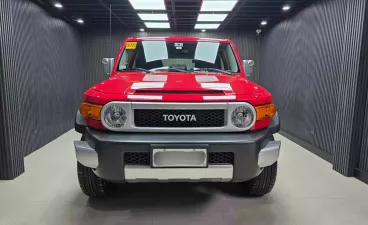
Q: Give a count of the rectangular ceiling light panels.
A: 6